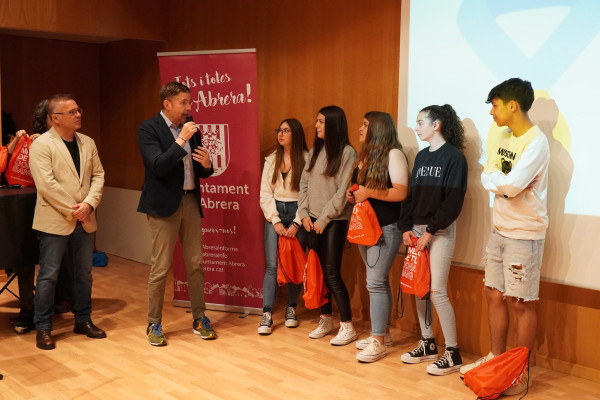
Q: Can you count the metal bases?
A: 1